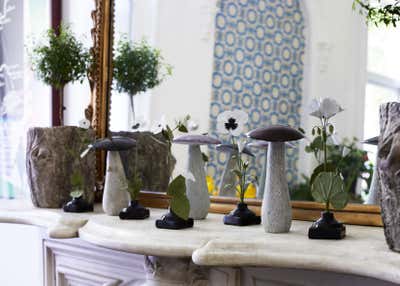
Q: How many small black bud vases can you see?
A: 5